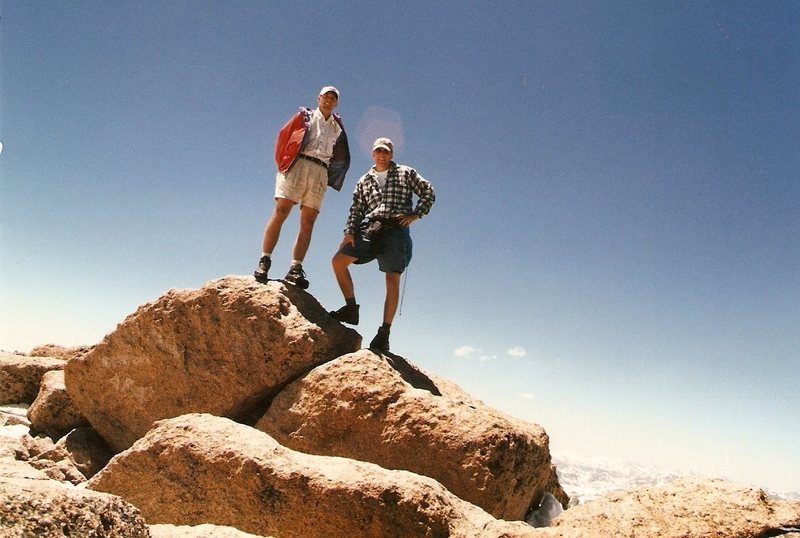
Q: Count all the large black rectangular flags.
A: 0